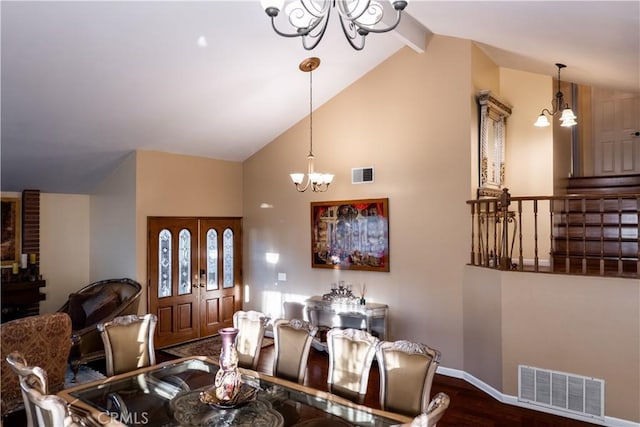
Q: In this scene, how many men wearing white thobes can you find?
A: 0